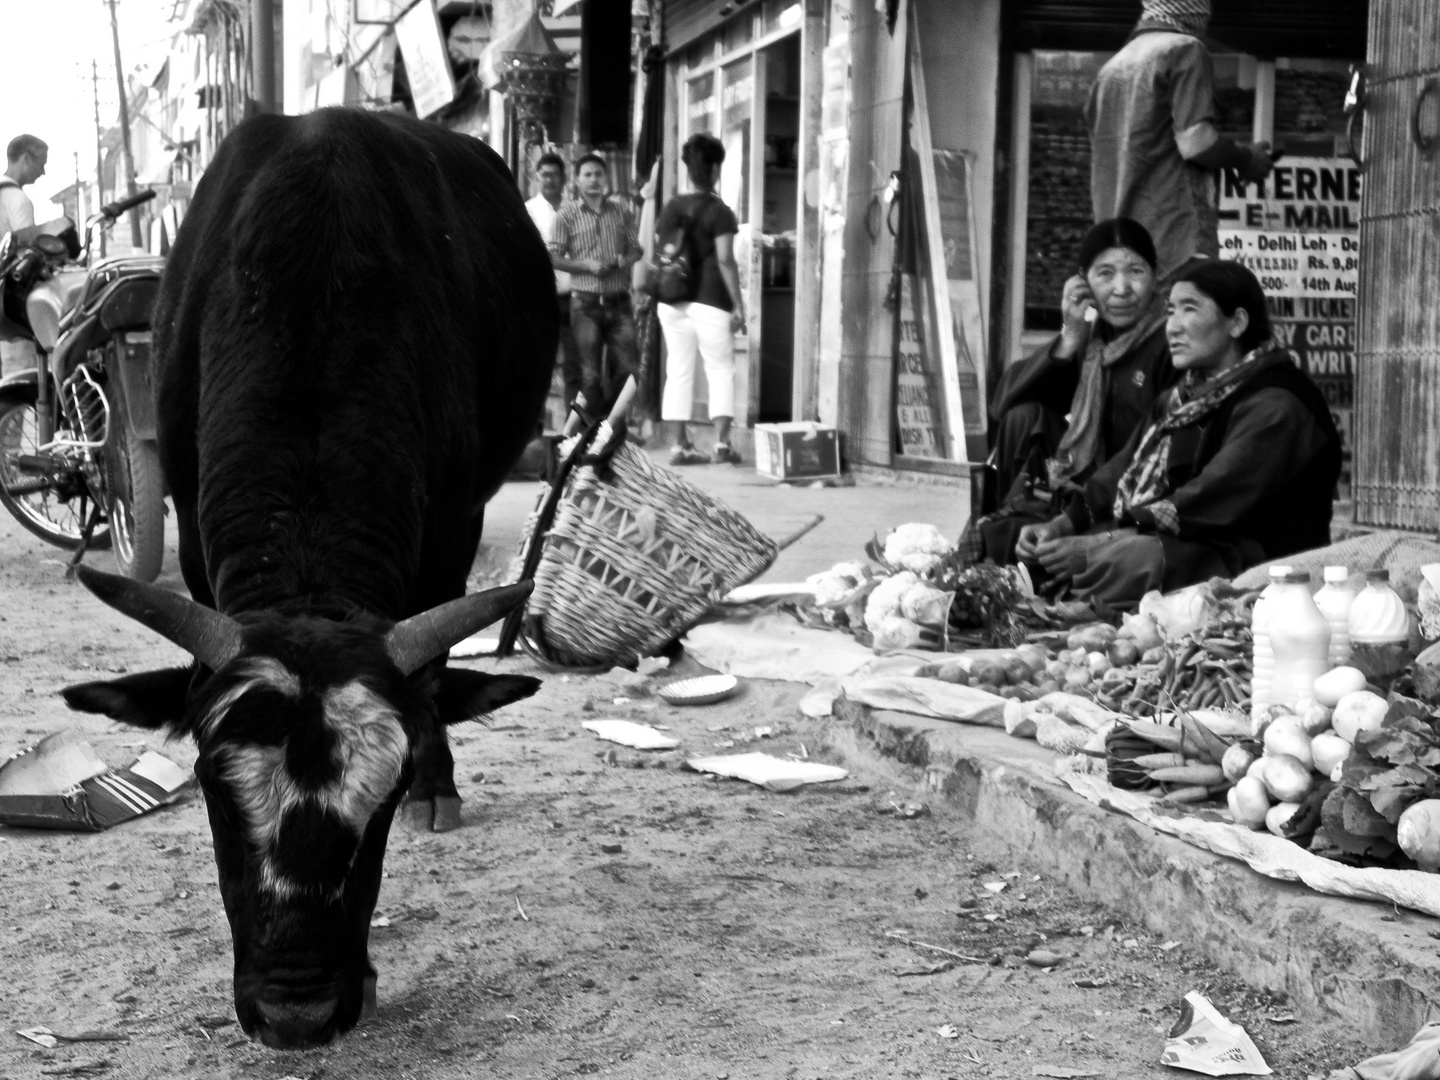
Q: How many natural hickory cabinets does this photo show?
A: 0